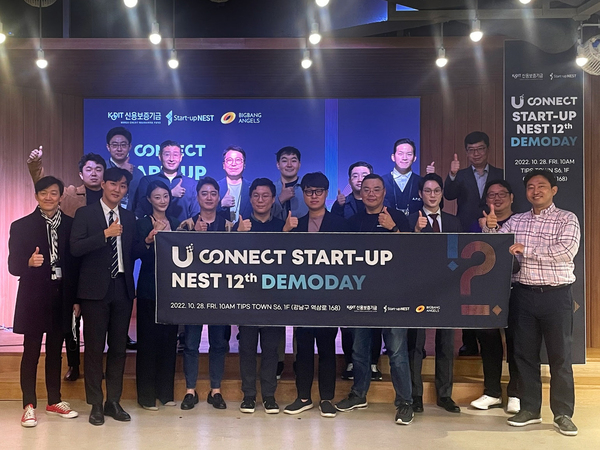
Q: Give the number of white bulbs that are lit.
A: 12